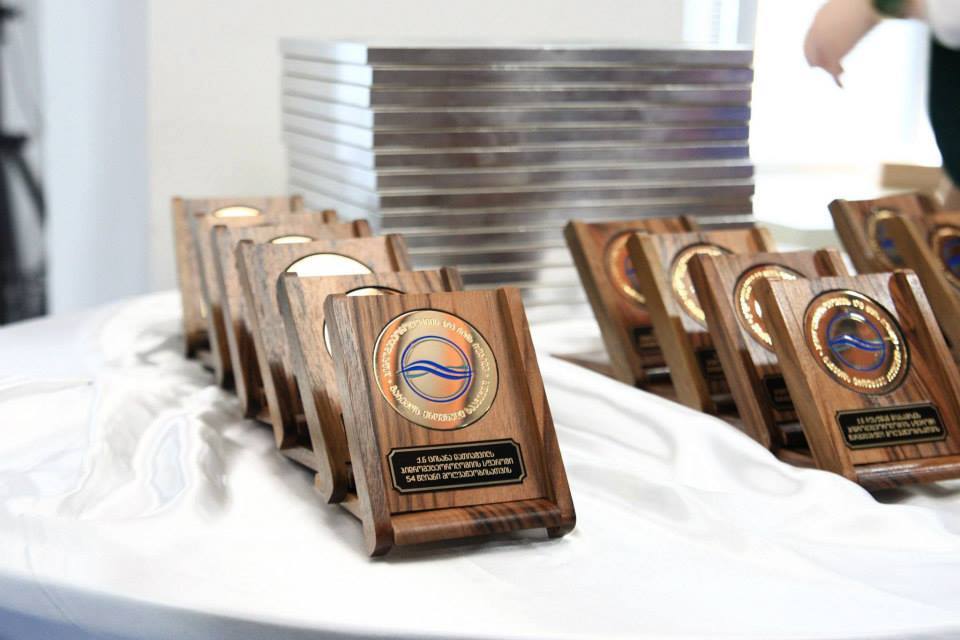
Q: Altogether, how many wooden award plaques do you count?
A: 12